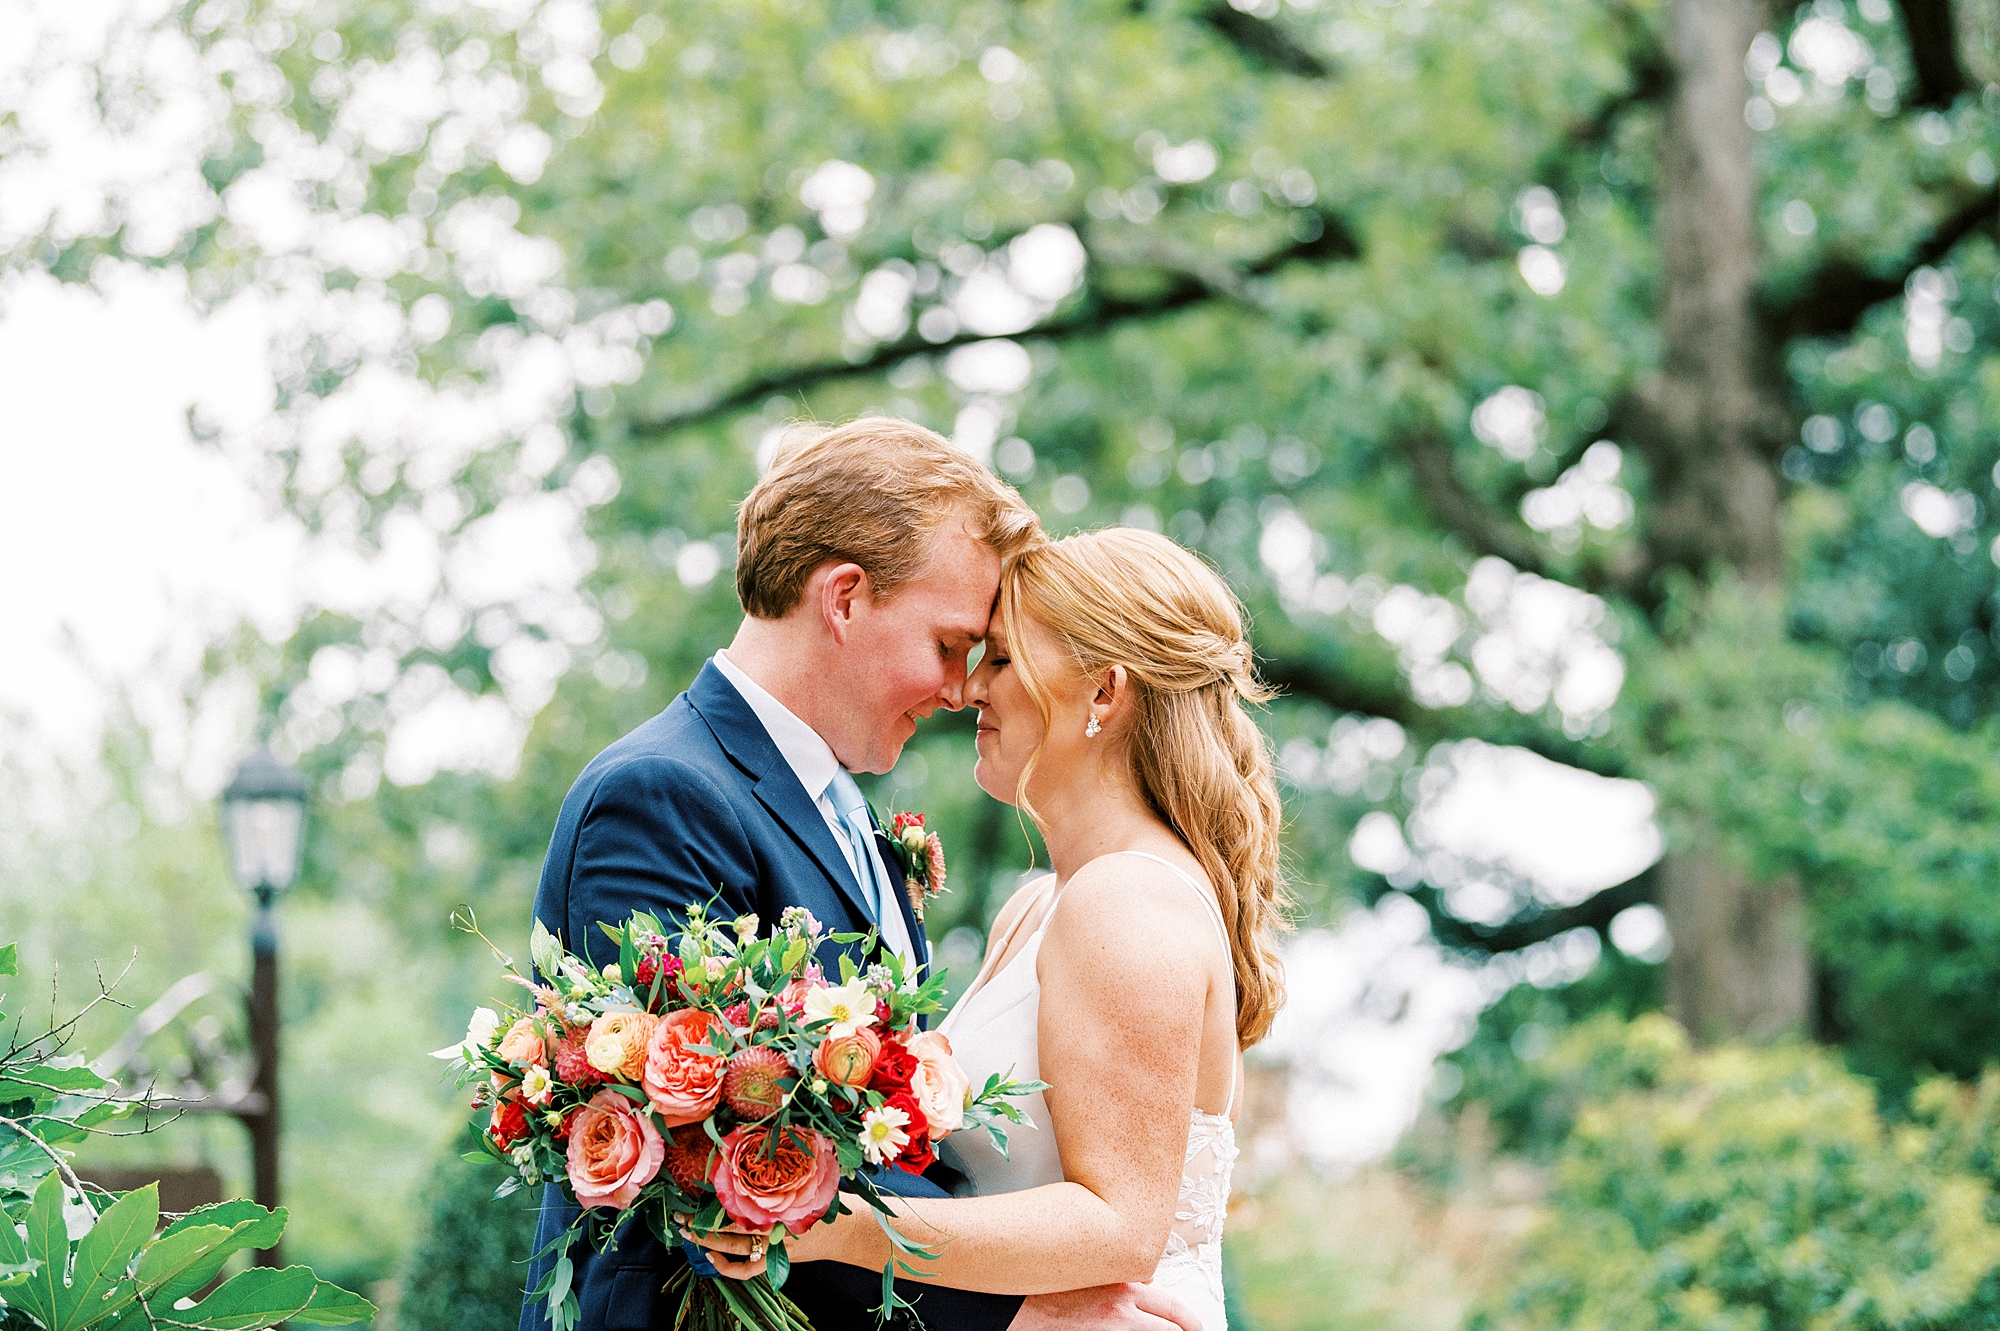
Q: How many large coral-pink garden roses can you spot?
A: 3